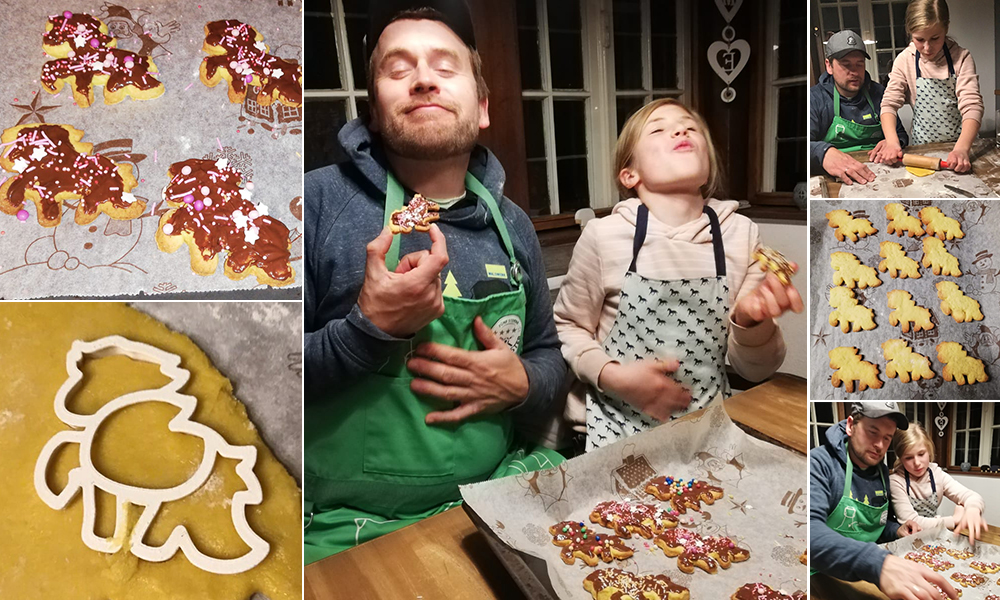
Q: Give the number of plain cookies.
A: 12